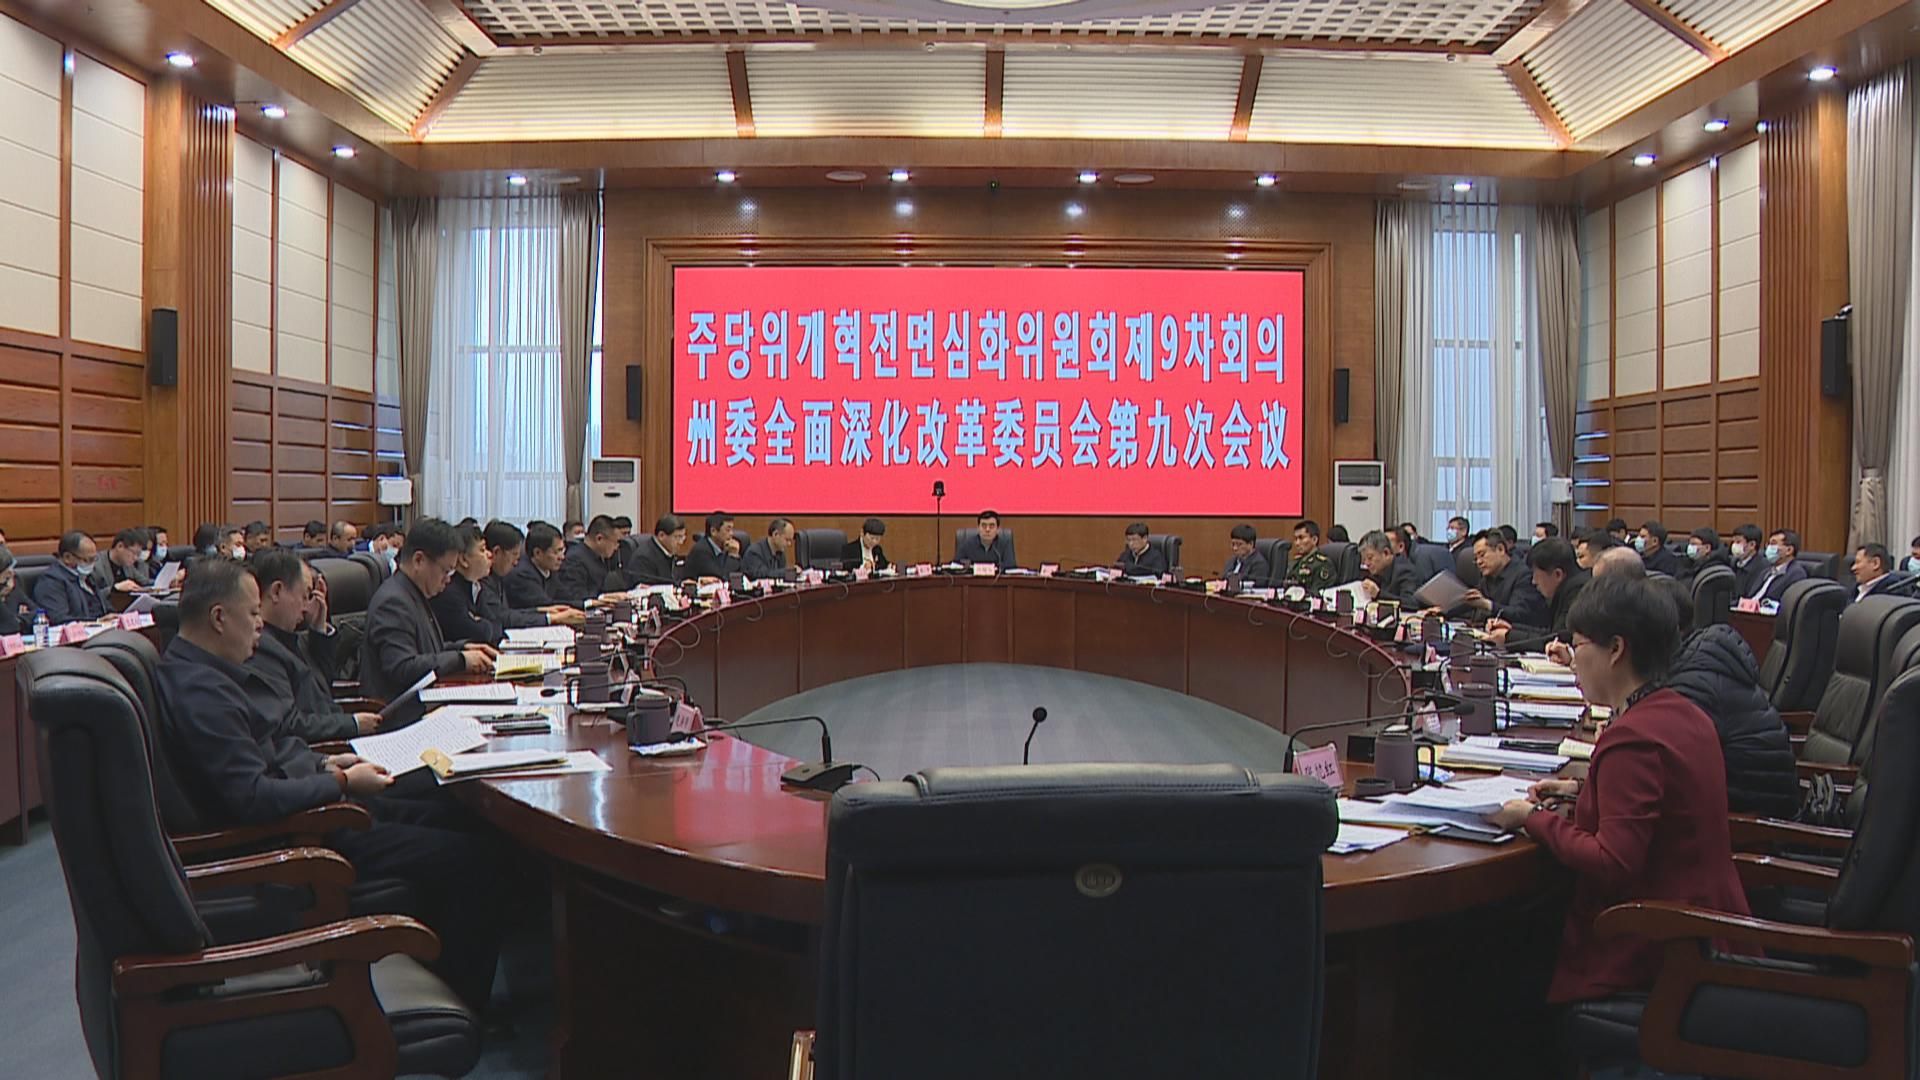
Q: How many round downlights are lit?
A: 12